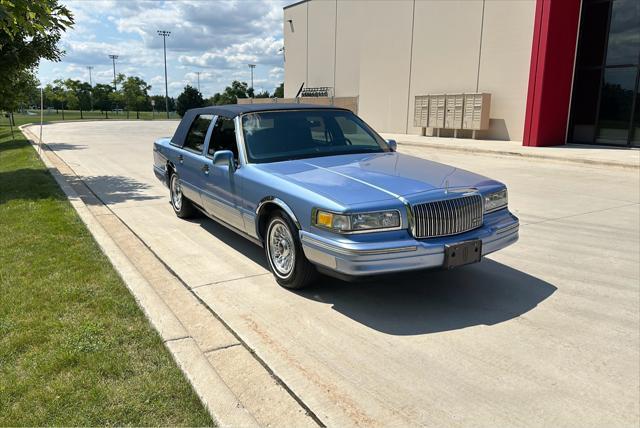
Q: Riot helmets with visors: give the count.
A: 0